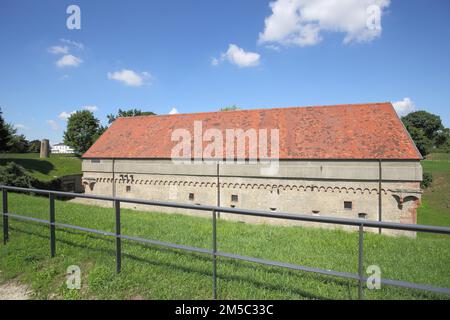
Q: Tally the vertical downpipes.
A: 3